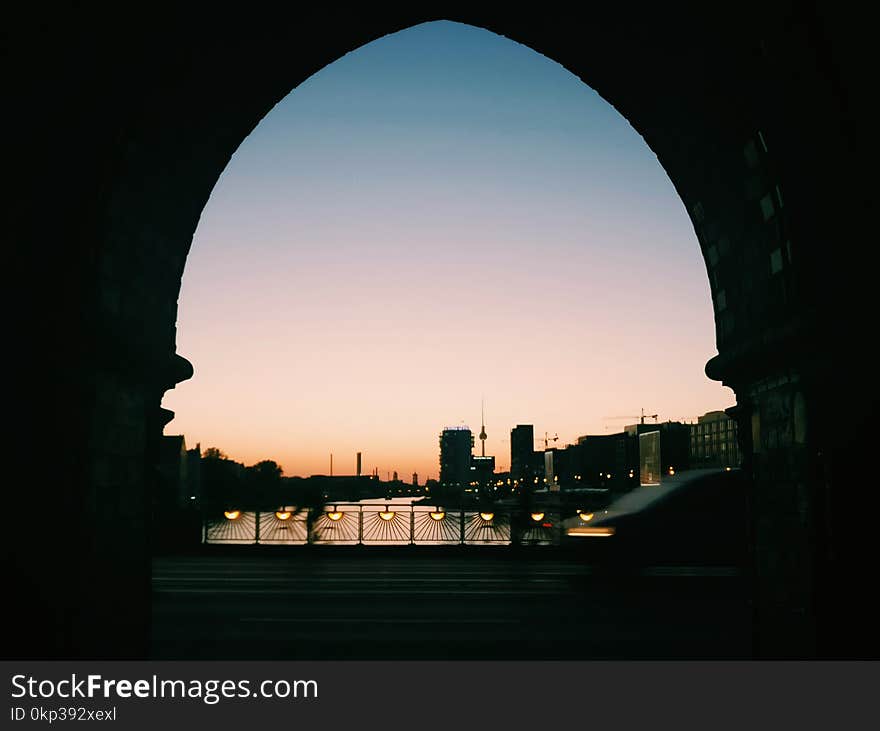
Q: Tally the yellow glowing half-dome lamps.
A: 8